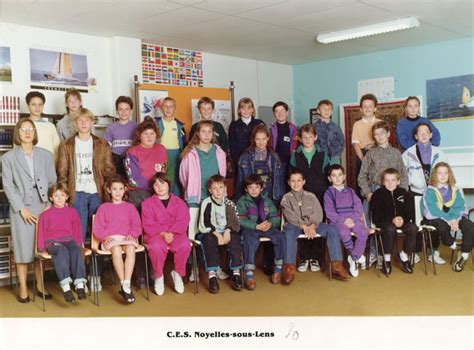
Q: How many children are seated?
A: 9